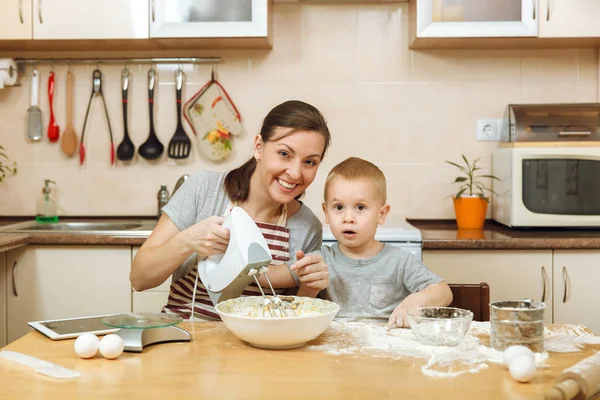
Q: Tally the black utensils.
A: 3